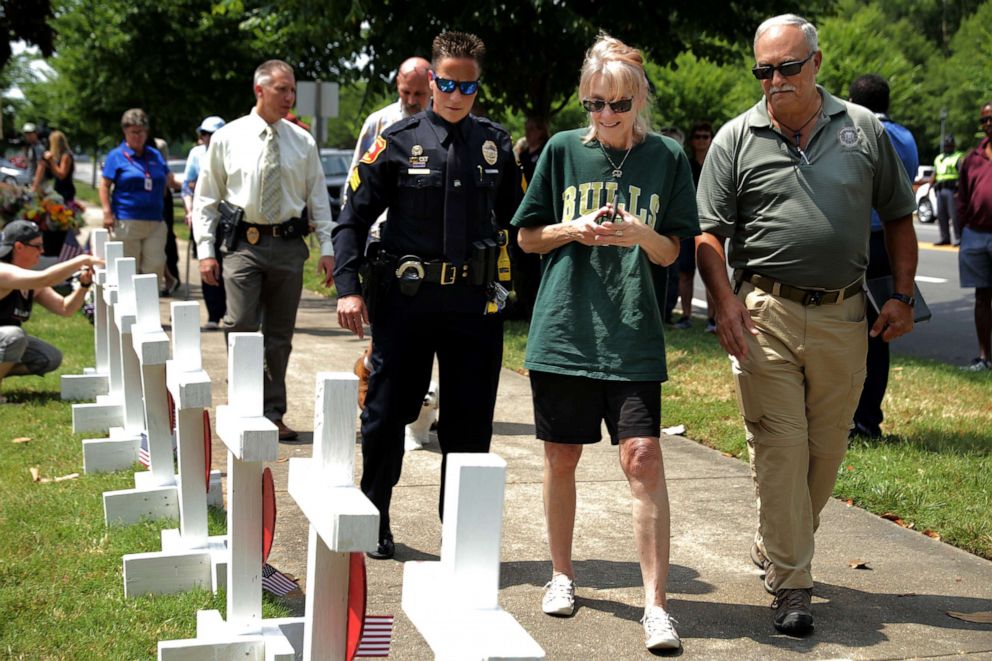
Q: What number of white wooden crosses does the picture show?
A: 8